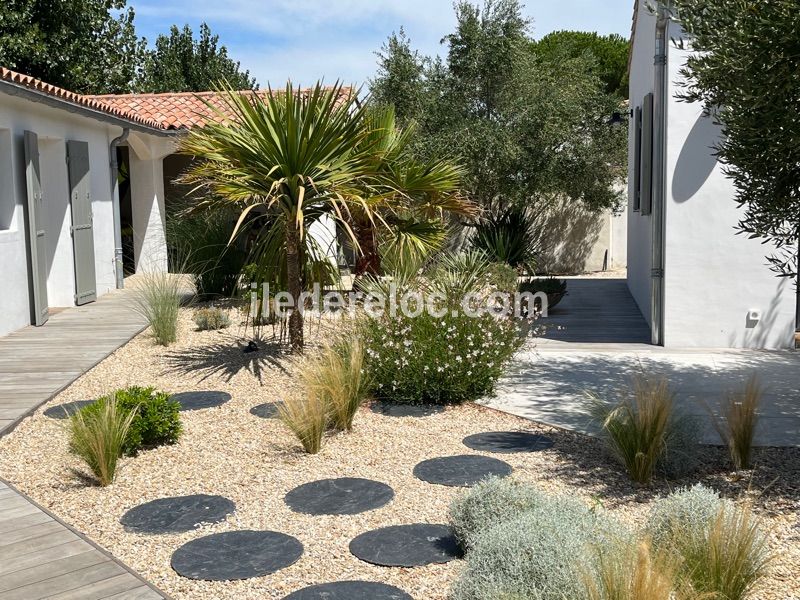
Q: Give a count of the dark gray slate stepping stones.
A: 11